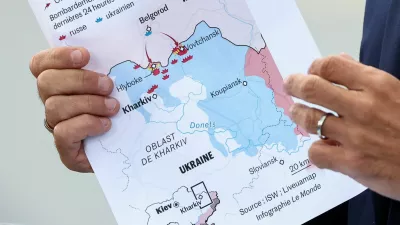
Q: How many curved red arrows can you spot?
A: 2